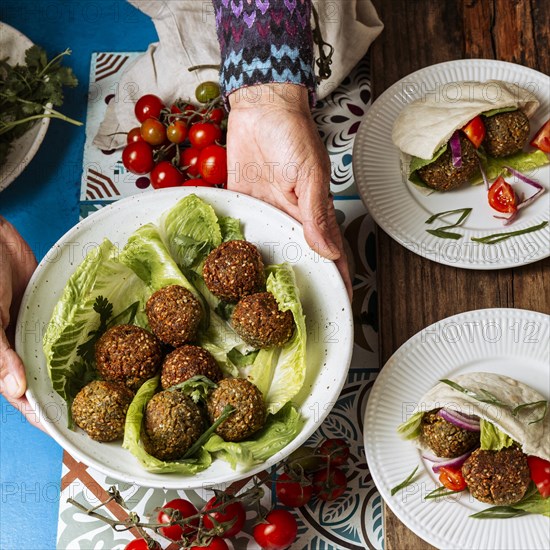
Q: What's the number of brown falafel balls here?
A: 12